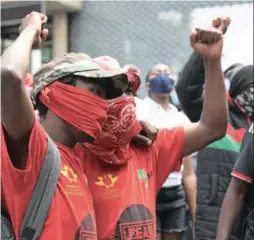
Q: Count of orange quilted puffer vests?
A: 0